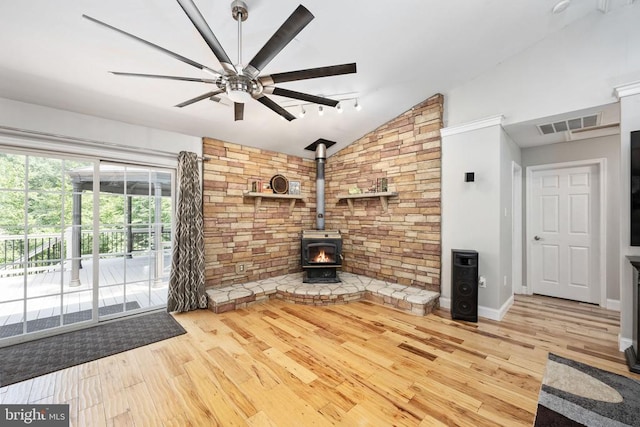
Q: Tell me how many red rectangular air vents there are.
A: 0